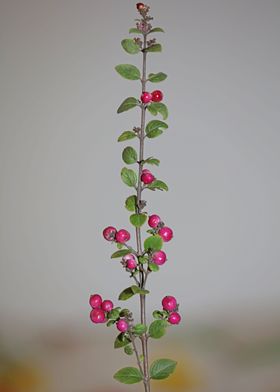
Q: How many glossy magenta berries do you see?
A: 15